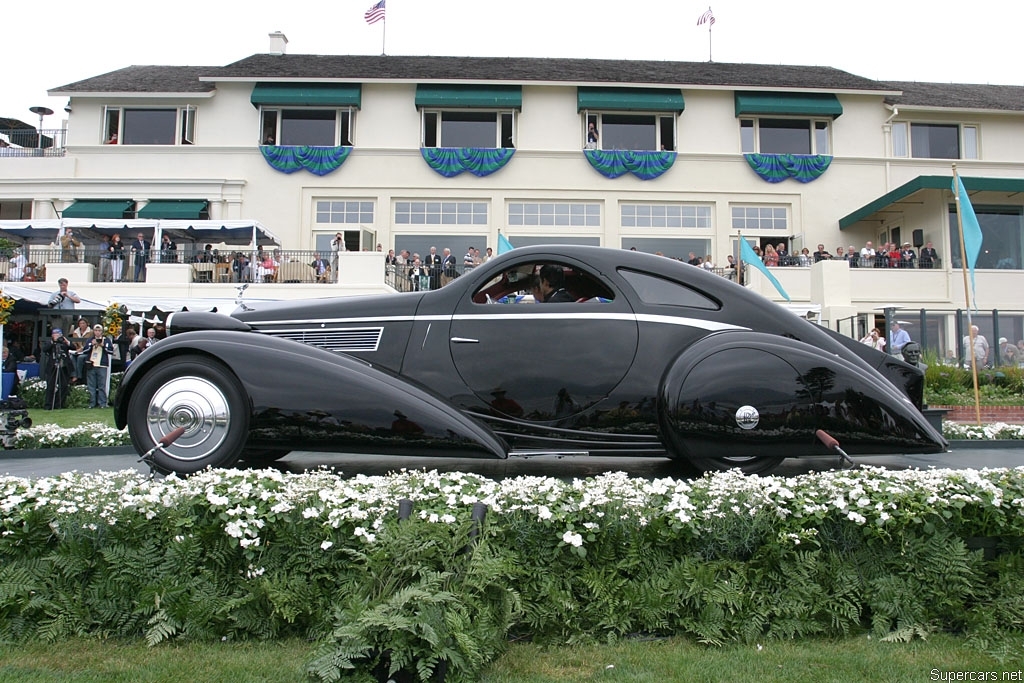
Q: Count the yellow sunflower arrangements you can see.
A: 2